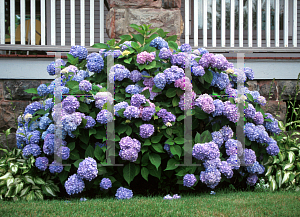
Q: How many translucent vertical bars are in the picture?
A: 4